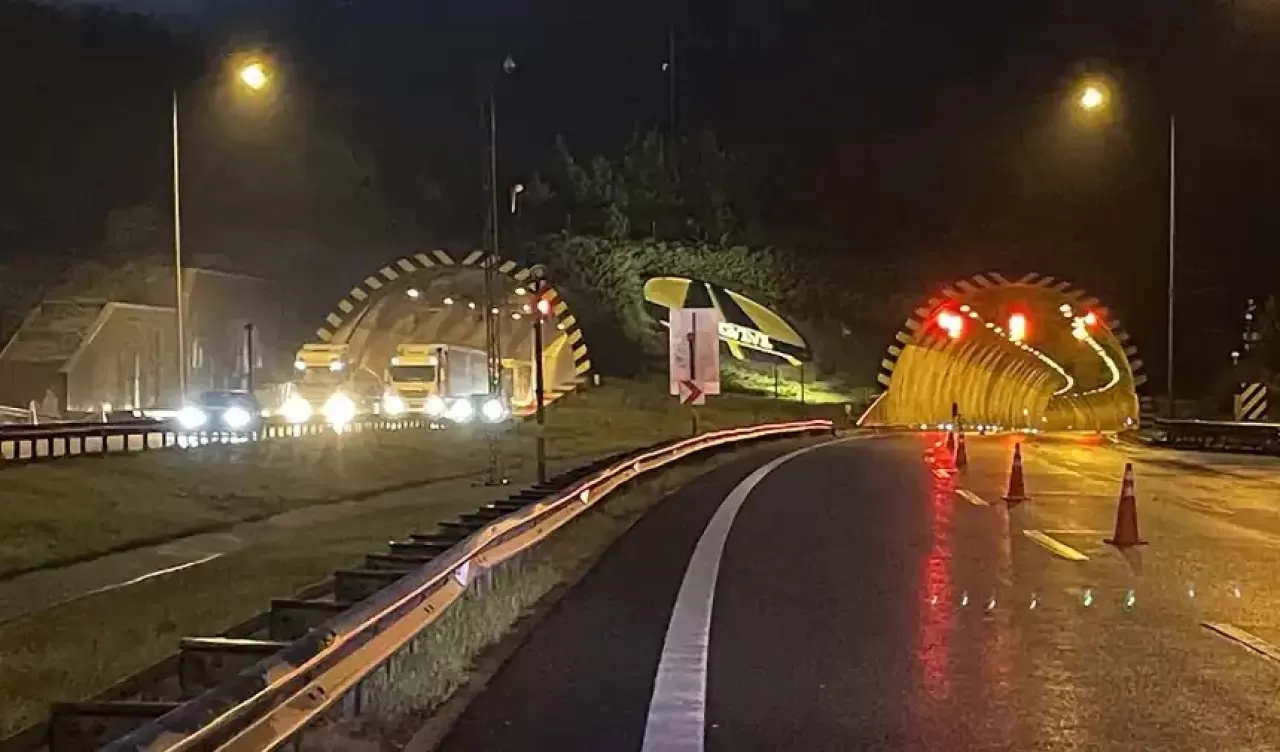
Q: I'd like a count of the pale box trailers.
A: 1